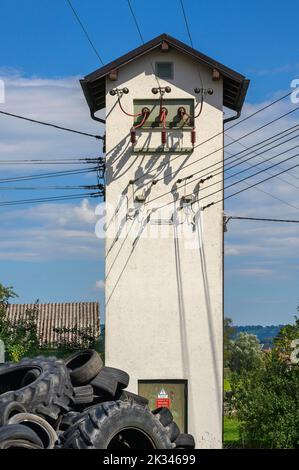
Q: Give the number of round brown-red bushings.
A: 3